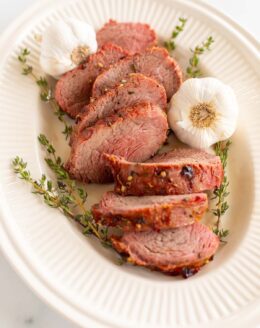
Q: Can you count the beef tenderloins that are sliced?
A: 8